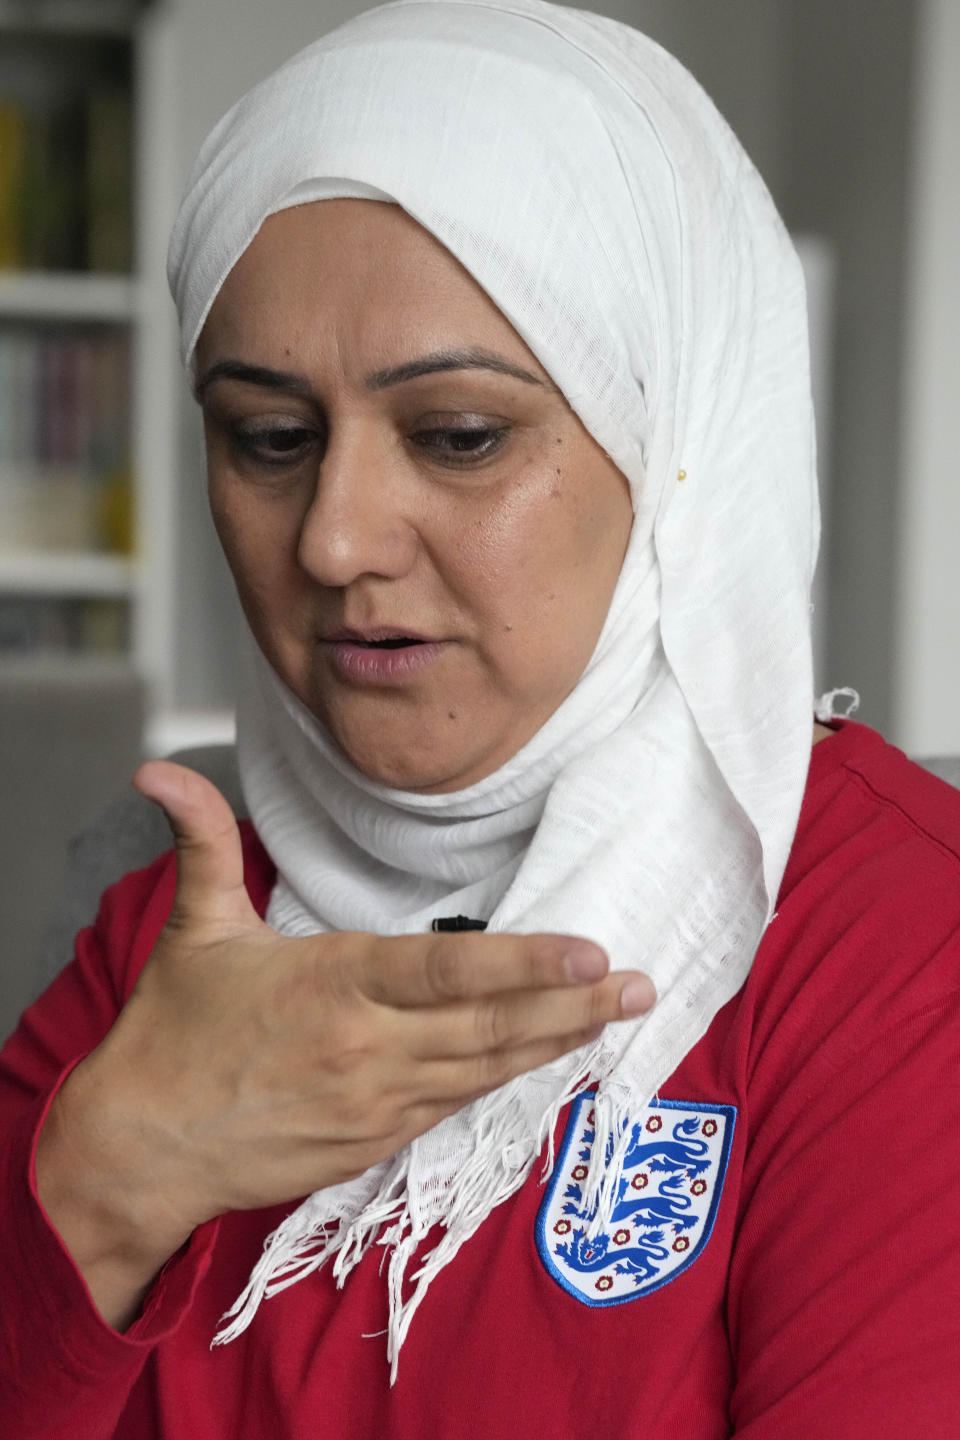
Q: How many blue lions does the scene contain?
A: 3